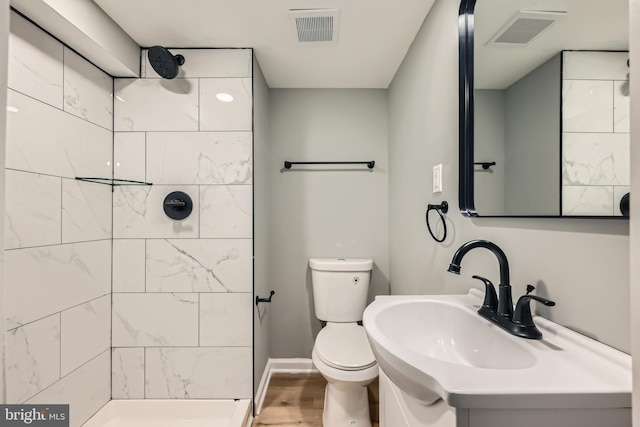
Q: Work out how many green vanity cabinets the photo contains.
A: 0